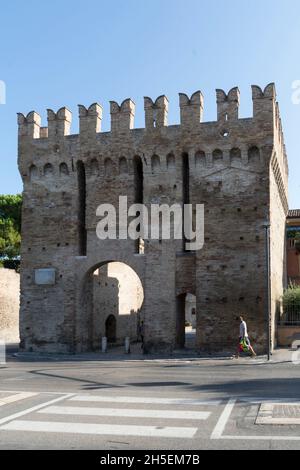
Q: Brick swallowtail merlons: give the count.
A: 8